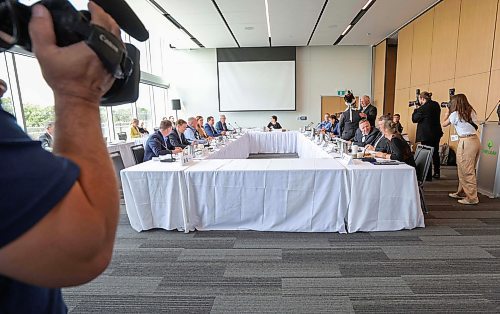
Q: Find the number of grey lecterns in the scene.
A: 1